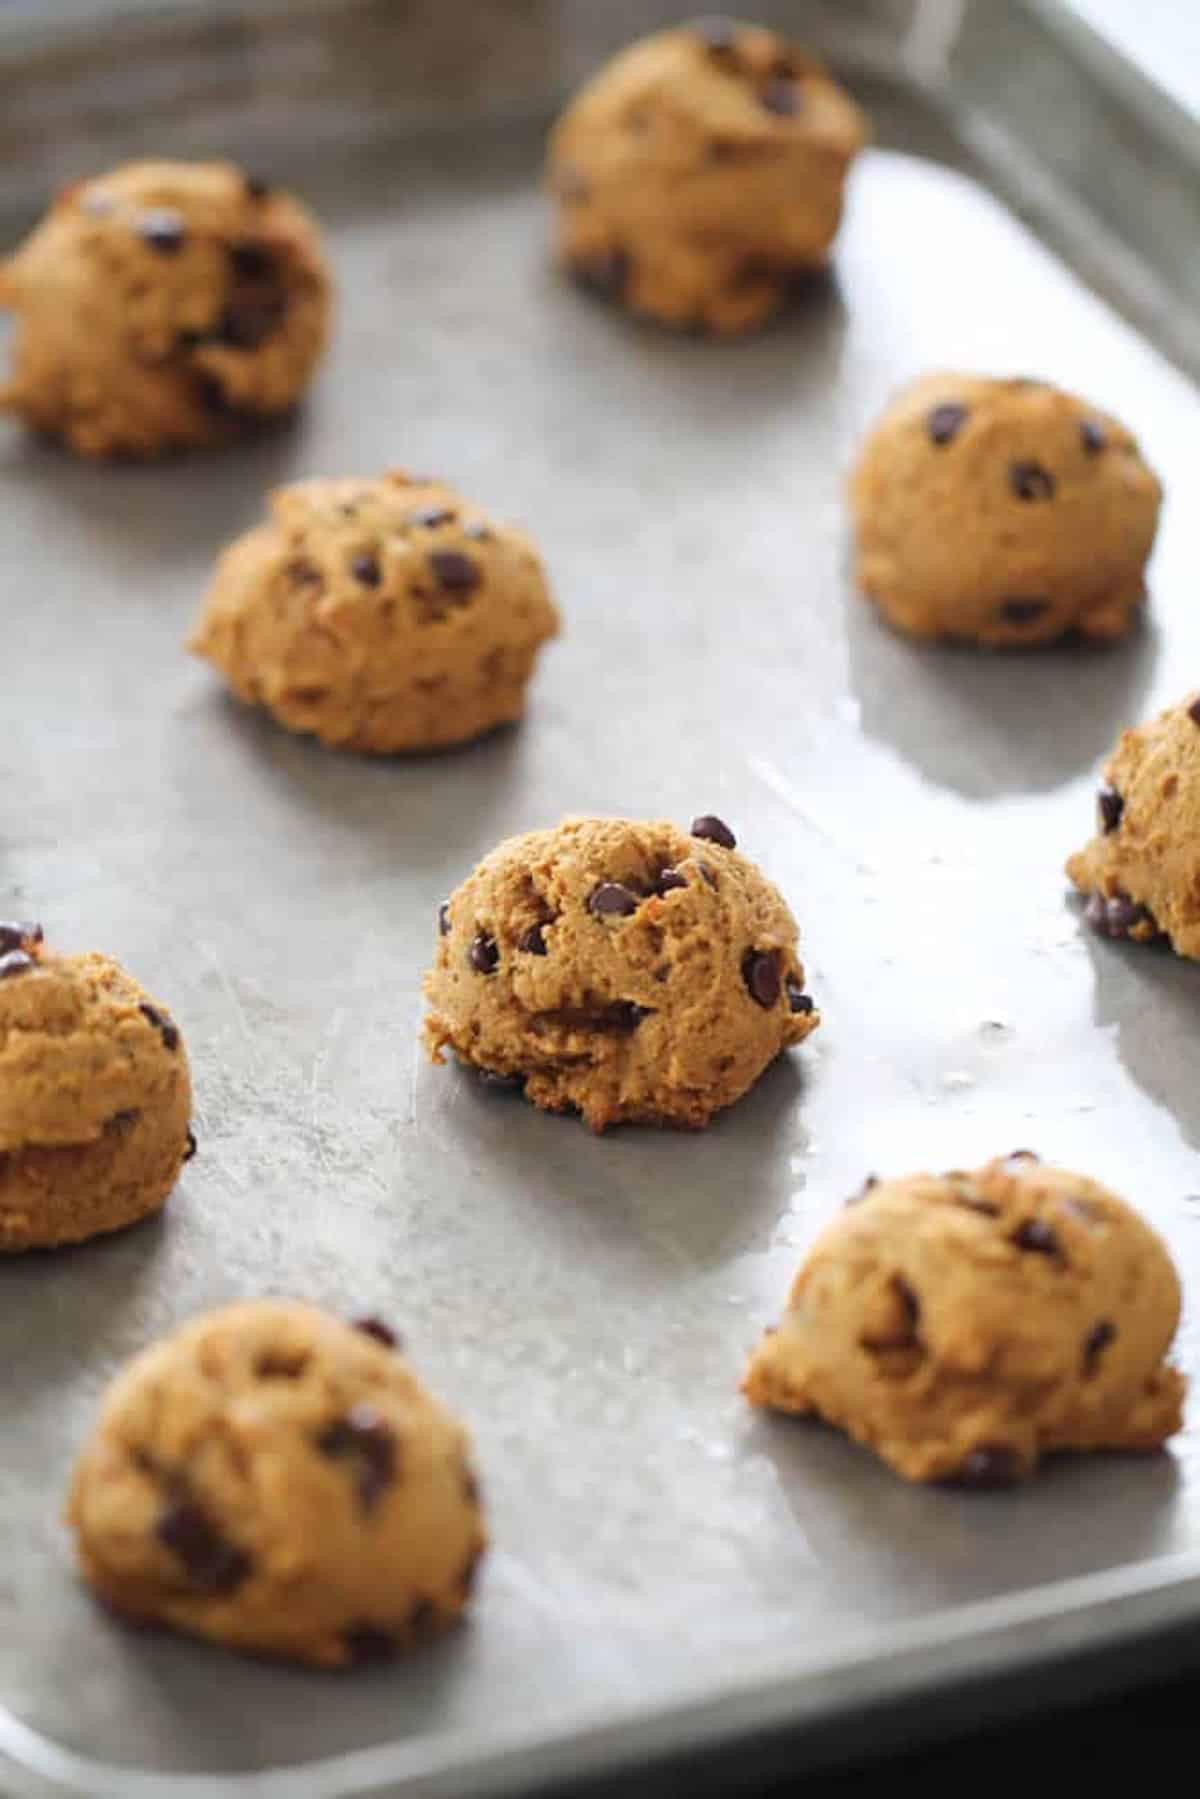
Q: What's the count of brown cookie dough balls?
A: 9